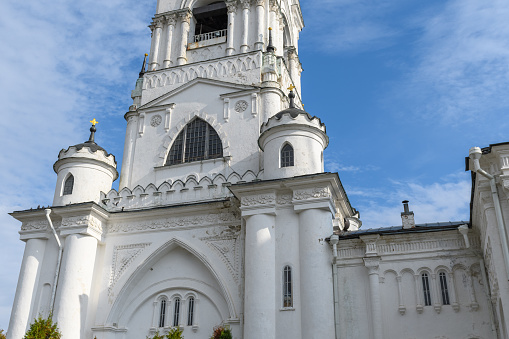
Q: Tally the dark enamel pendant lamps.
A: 0